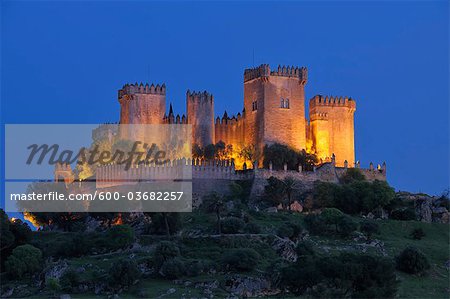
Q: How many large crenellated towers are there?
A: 4